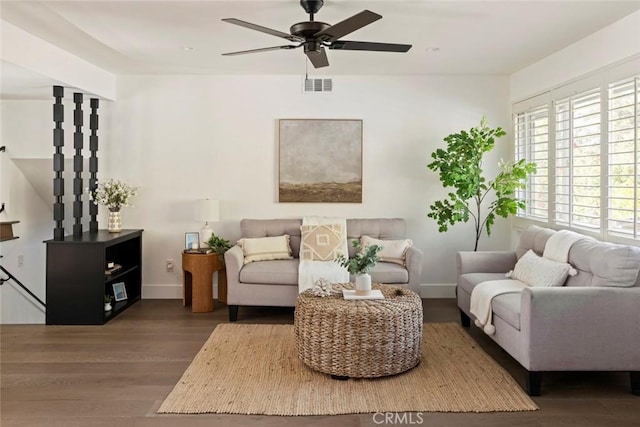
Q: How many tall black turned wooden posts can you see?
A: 3